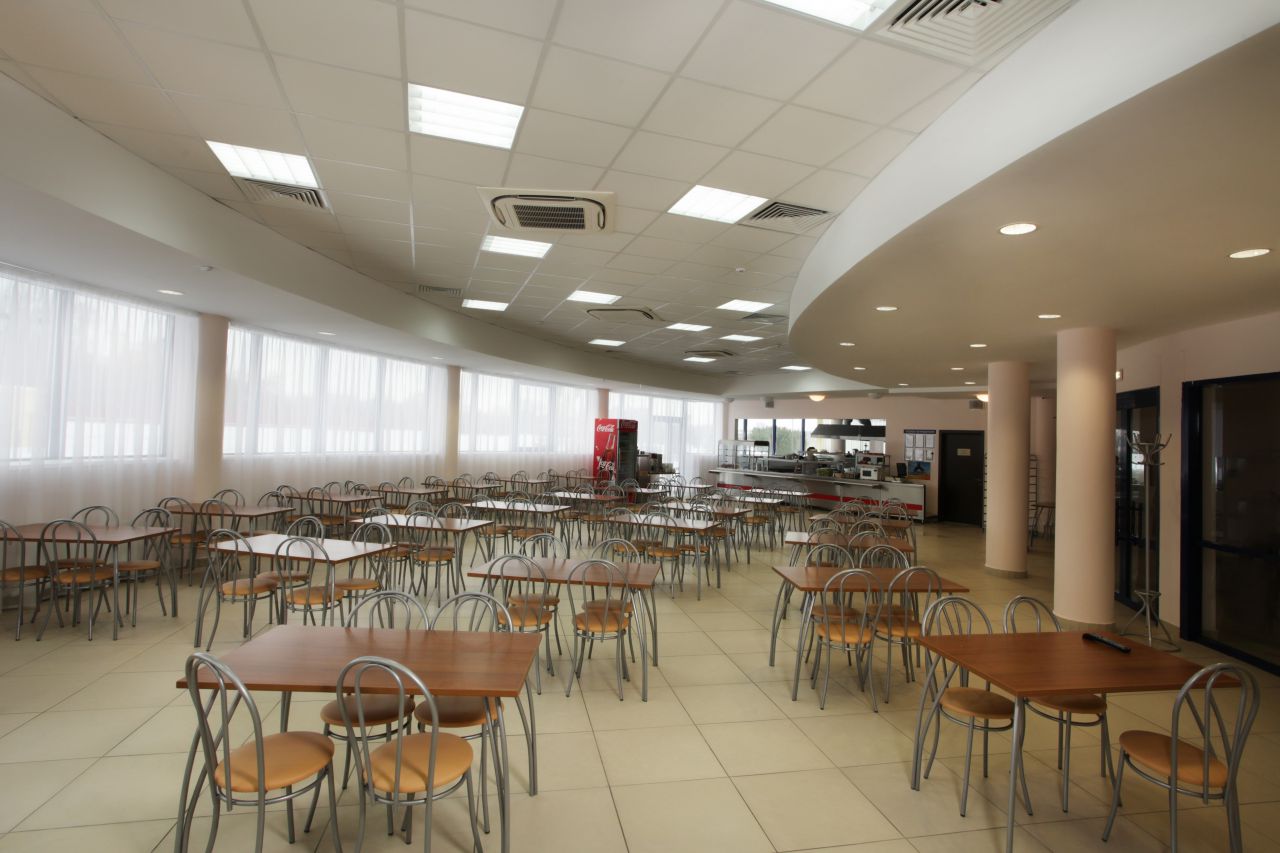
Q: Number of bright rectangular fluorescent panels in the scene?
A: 13